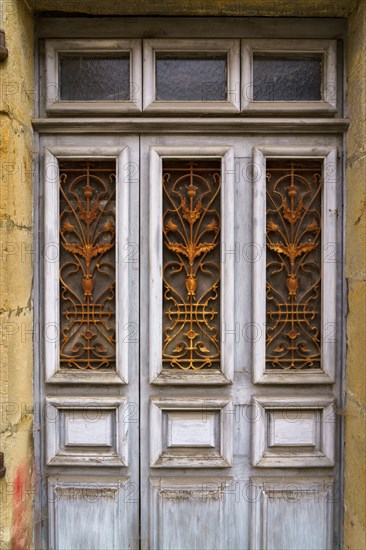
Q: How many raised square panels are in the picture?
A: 3